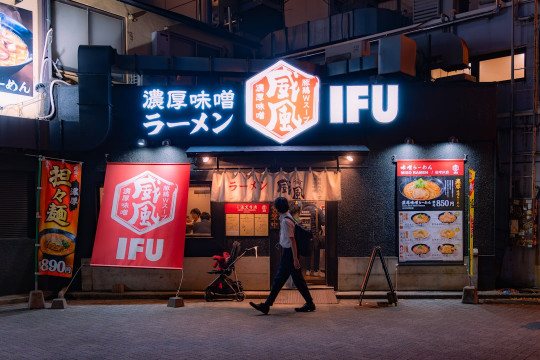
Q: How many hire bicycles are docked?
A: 0